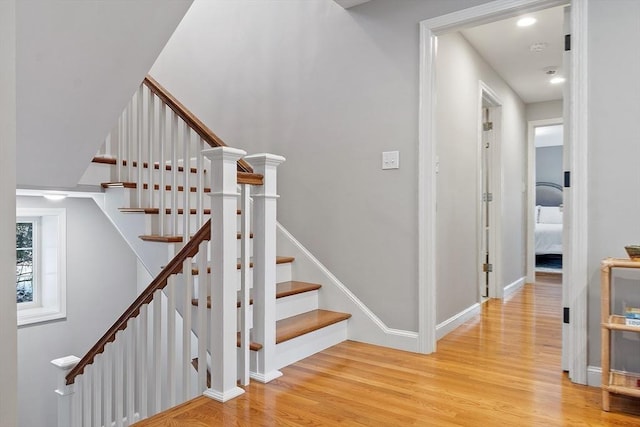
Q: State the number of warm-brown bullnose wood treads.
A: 7